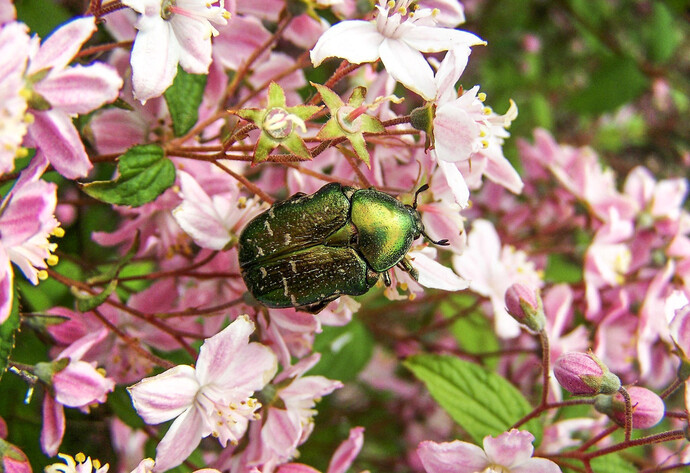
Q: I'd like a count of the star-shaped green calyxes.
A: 2